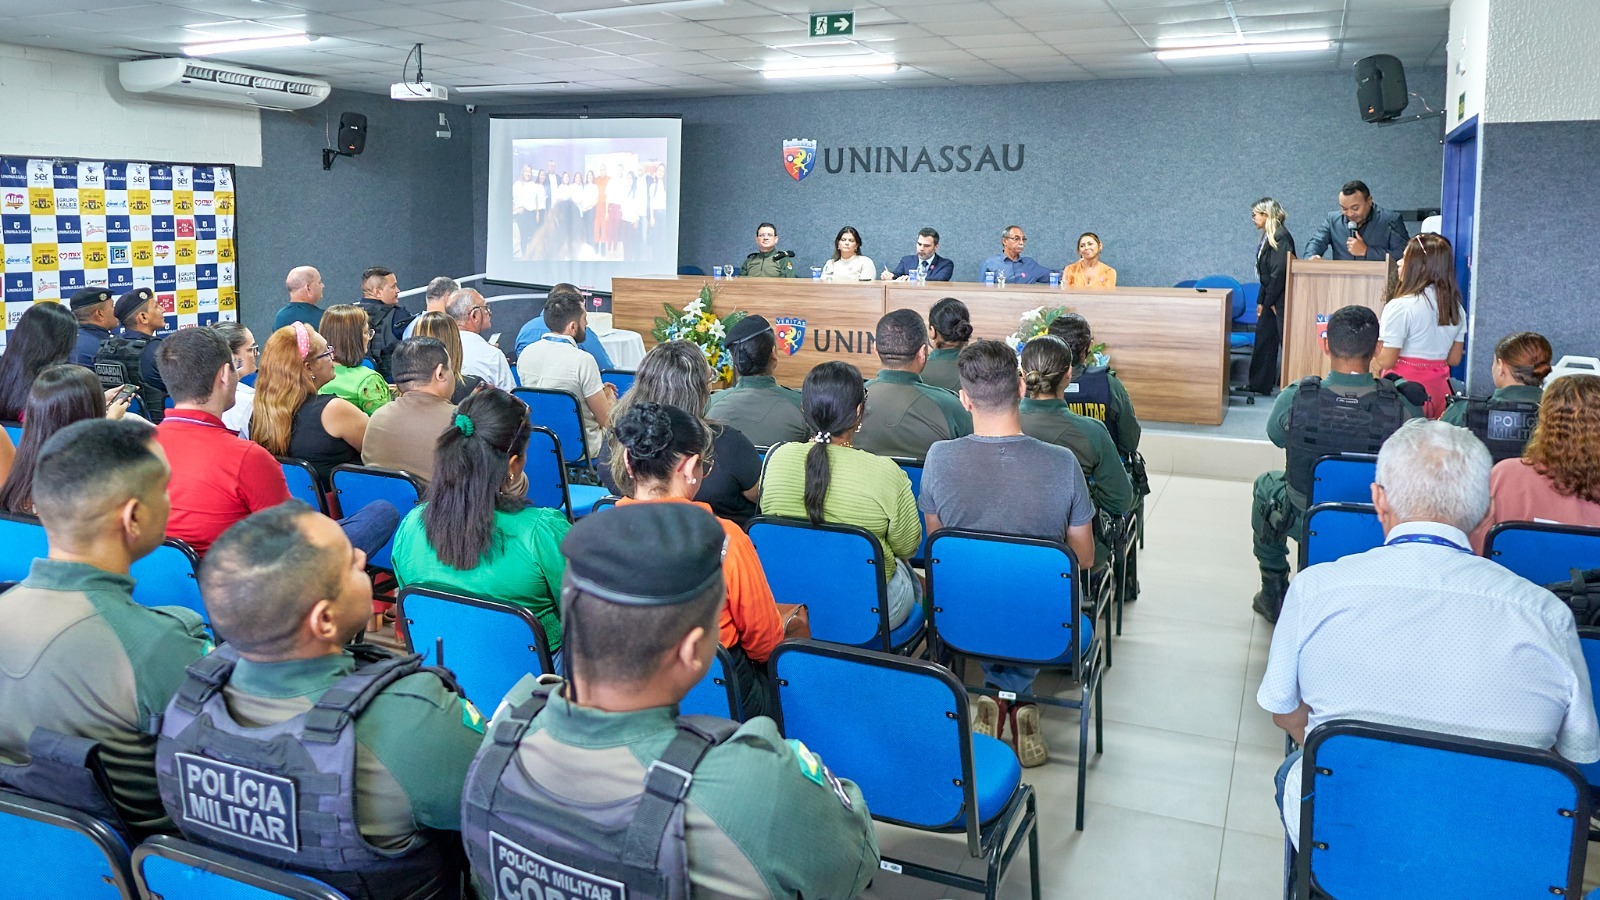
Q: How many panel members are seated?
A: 5